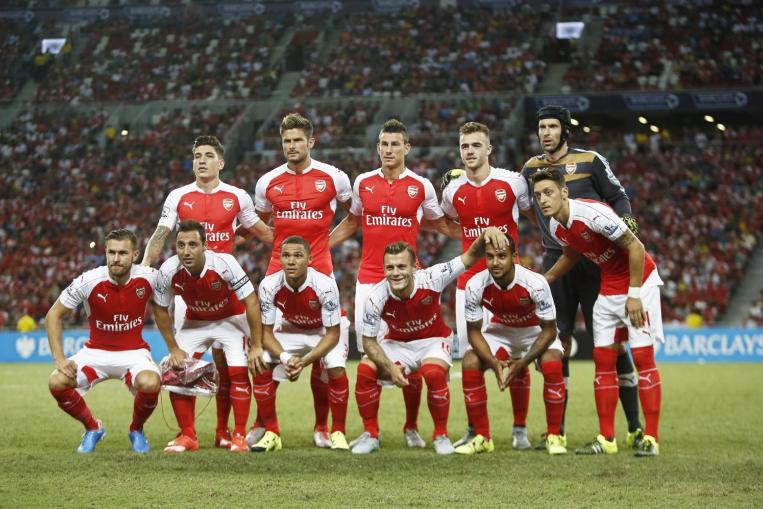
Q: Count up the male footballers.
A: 11